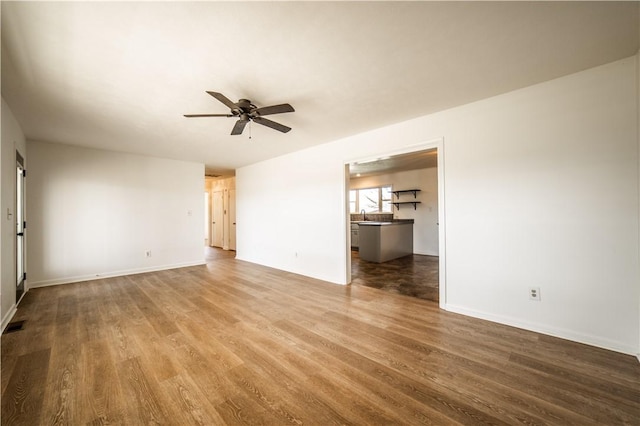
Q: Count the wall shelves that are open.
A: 2